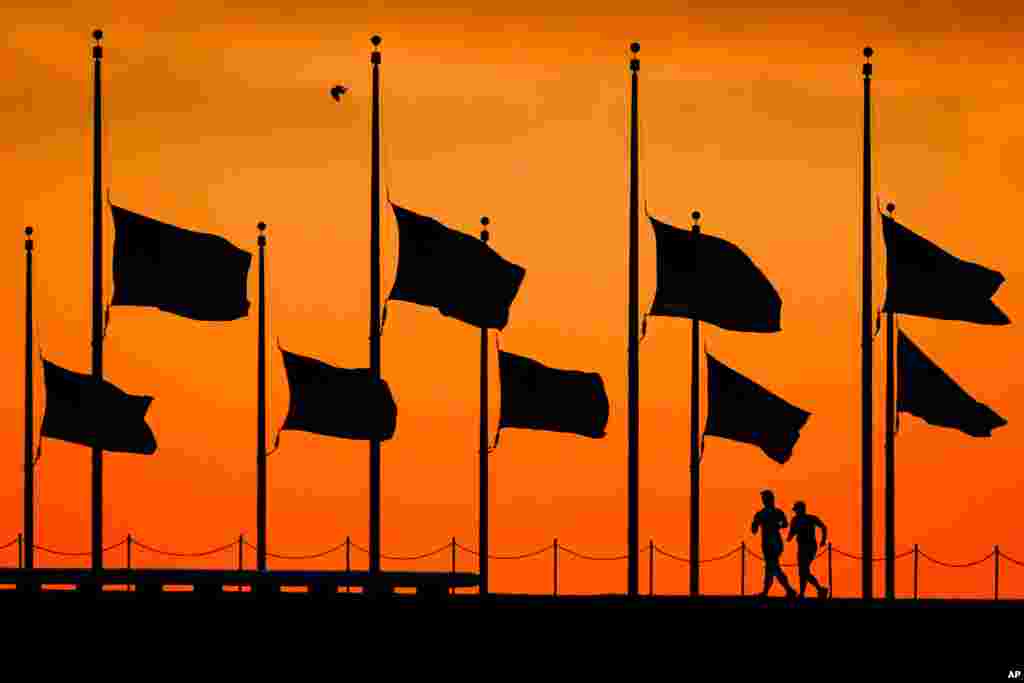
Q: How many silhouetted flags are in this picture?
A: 9